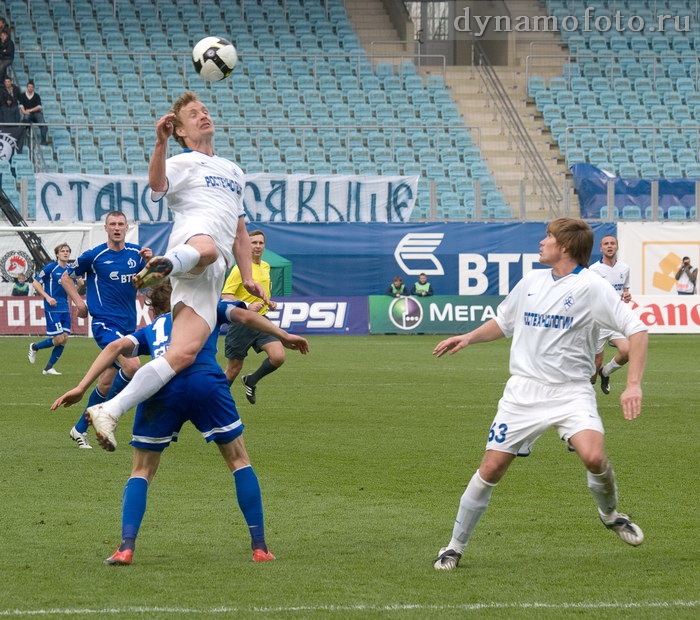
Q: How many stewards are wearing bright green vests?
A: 2